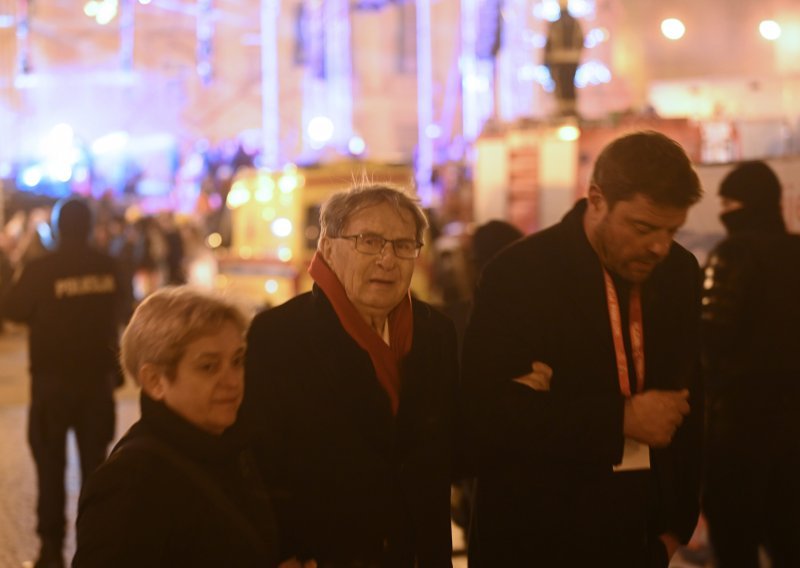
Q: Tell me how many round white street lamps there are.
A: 2